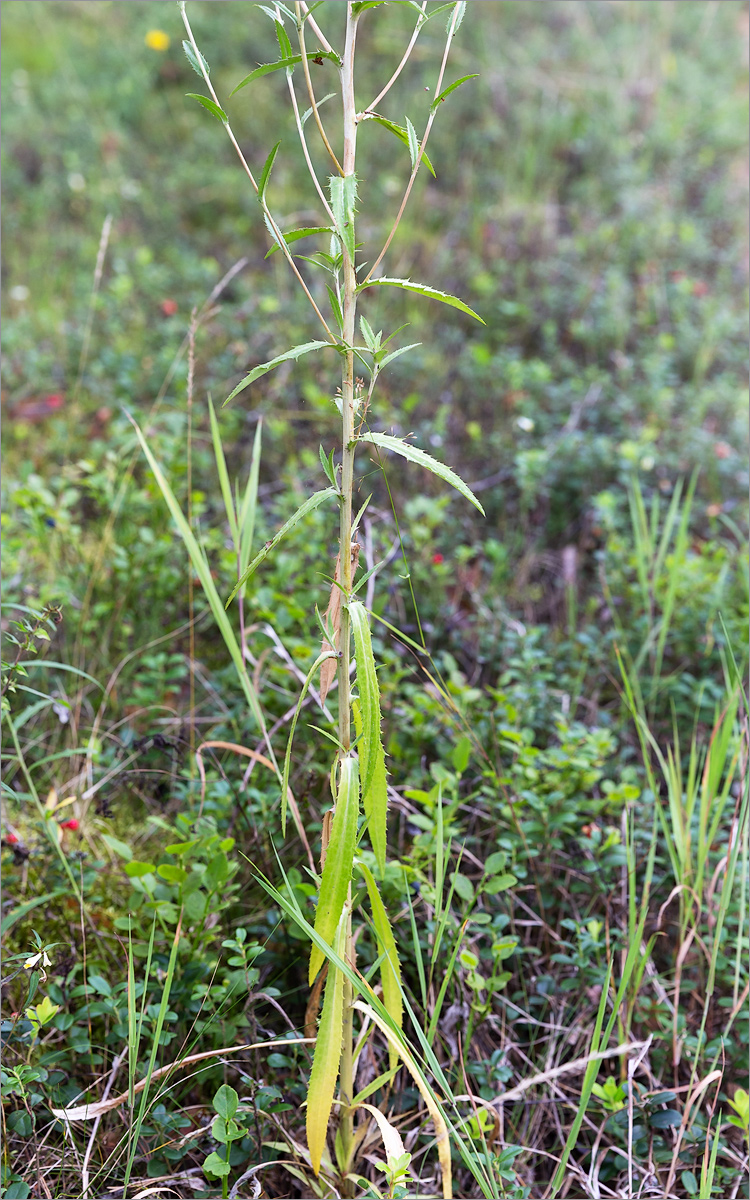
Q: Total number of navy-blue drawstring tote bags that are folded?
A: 0